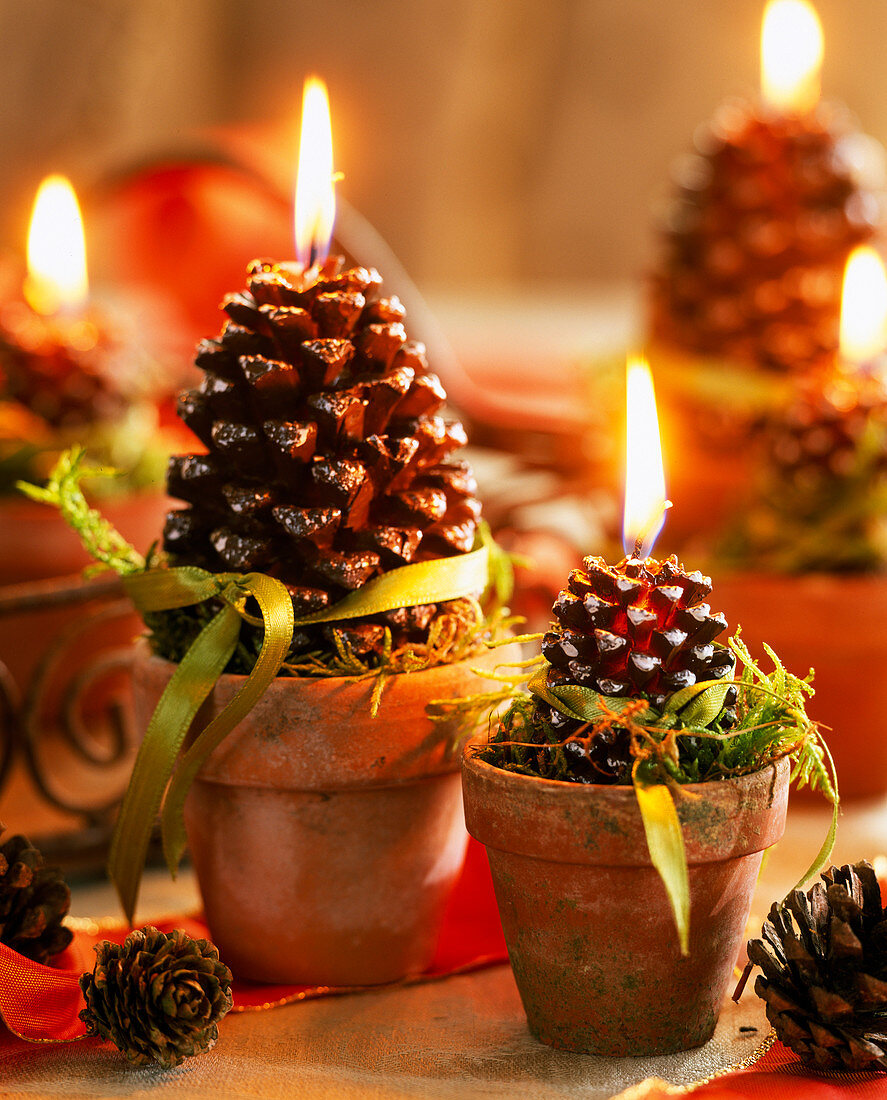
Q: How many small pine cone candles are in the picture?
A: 3